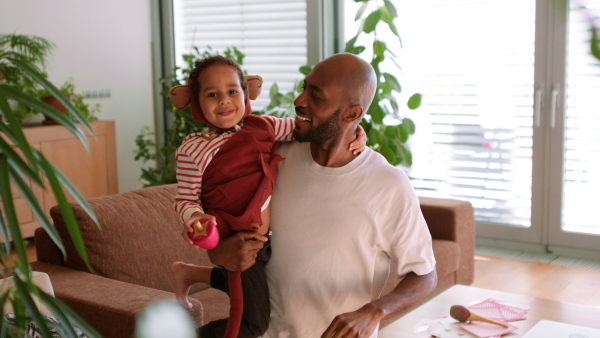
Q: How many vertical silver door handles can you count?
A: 2